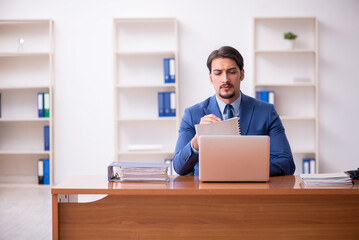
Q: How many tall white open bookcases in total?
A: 3